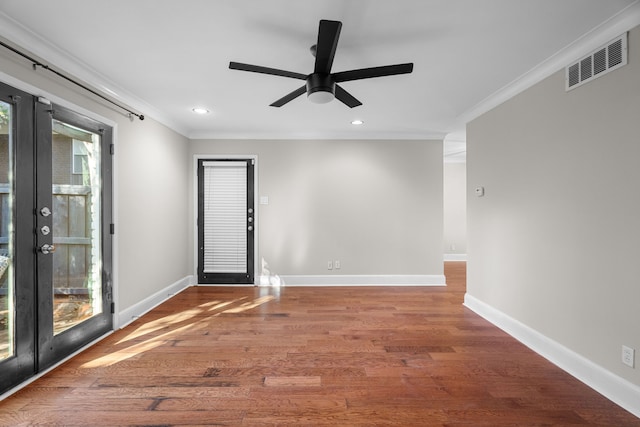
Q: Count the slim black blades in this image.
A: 5